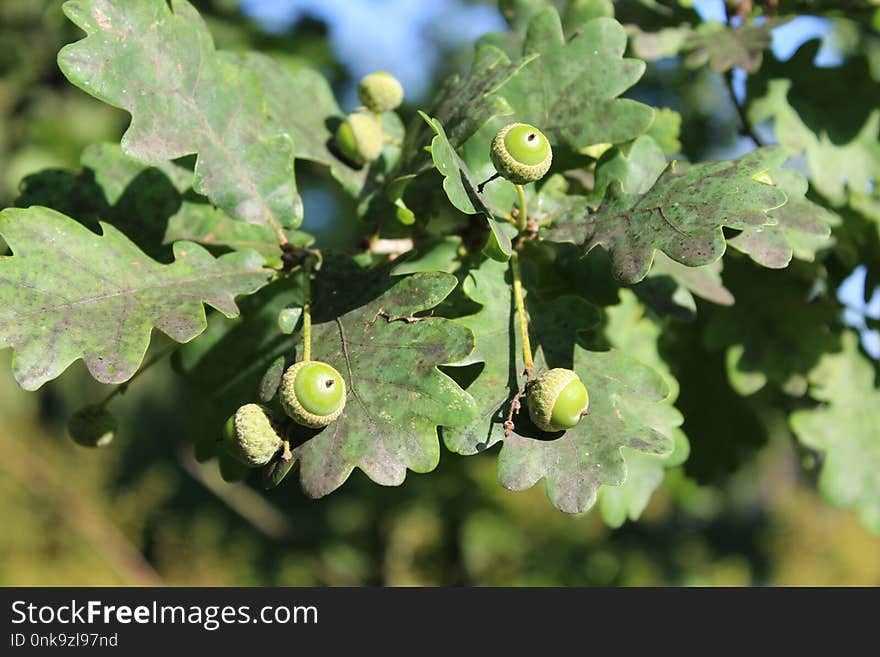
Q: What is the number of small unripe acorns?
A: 7